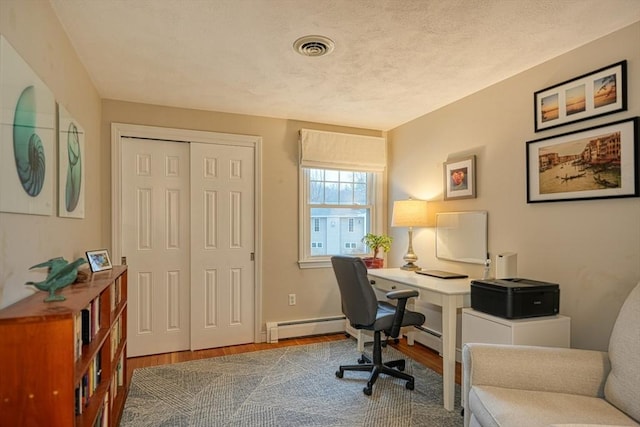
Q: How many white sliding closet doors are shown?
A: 2